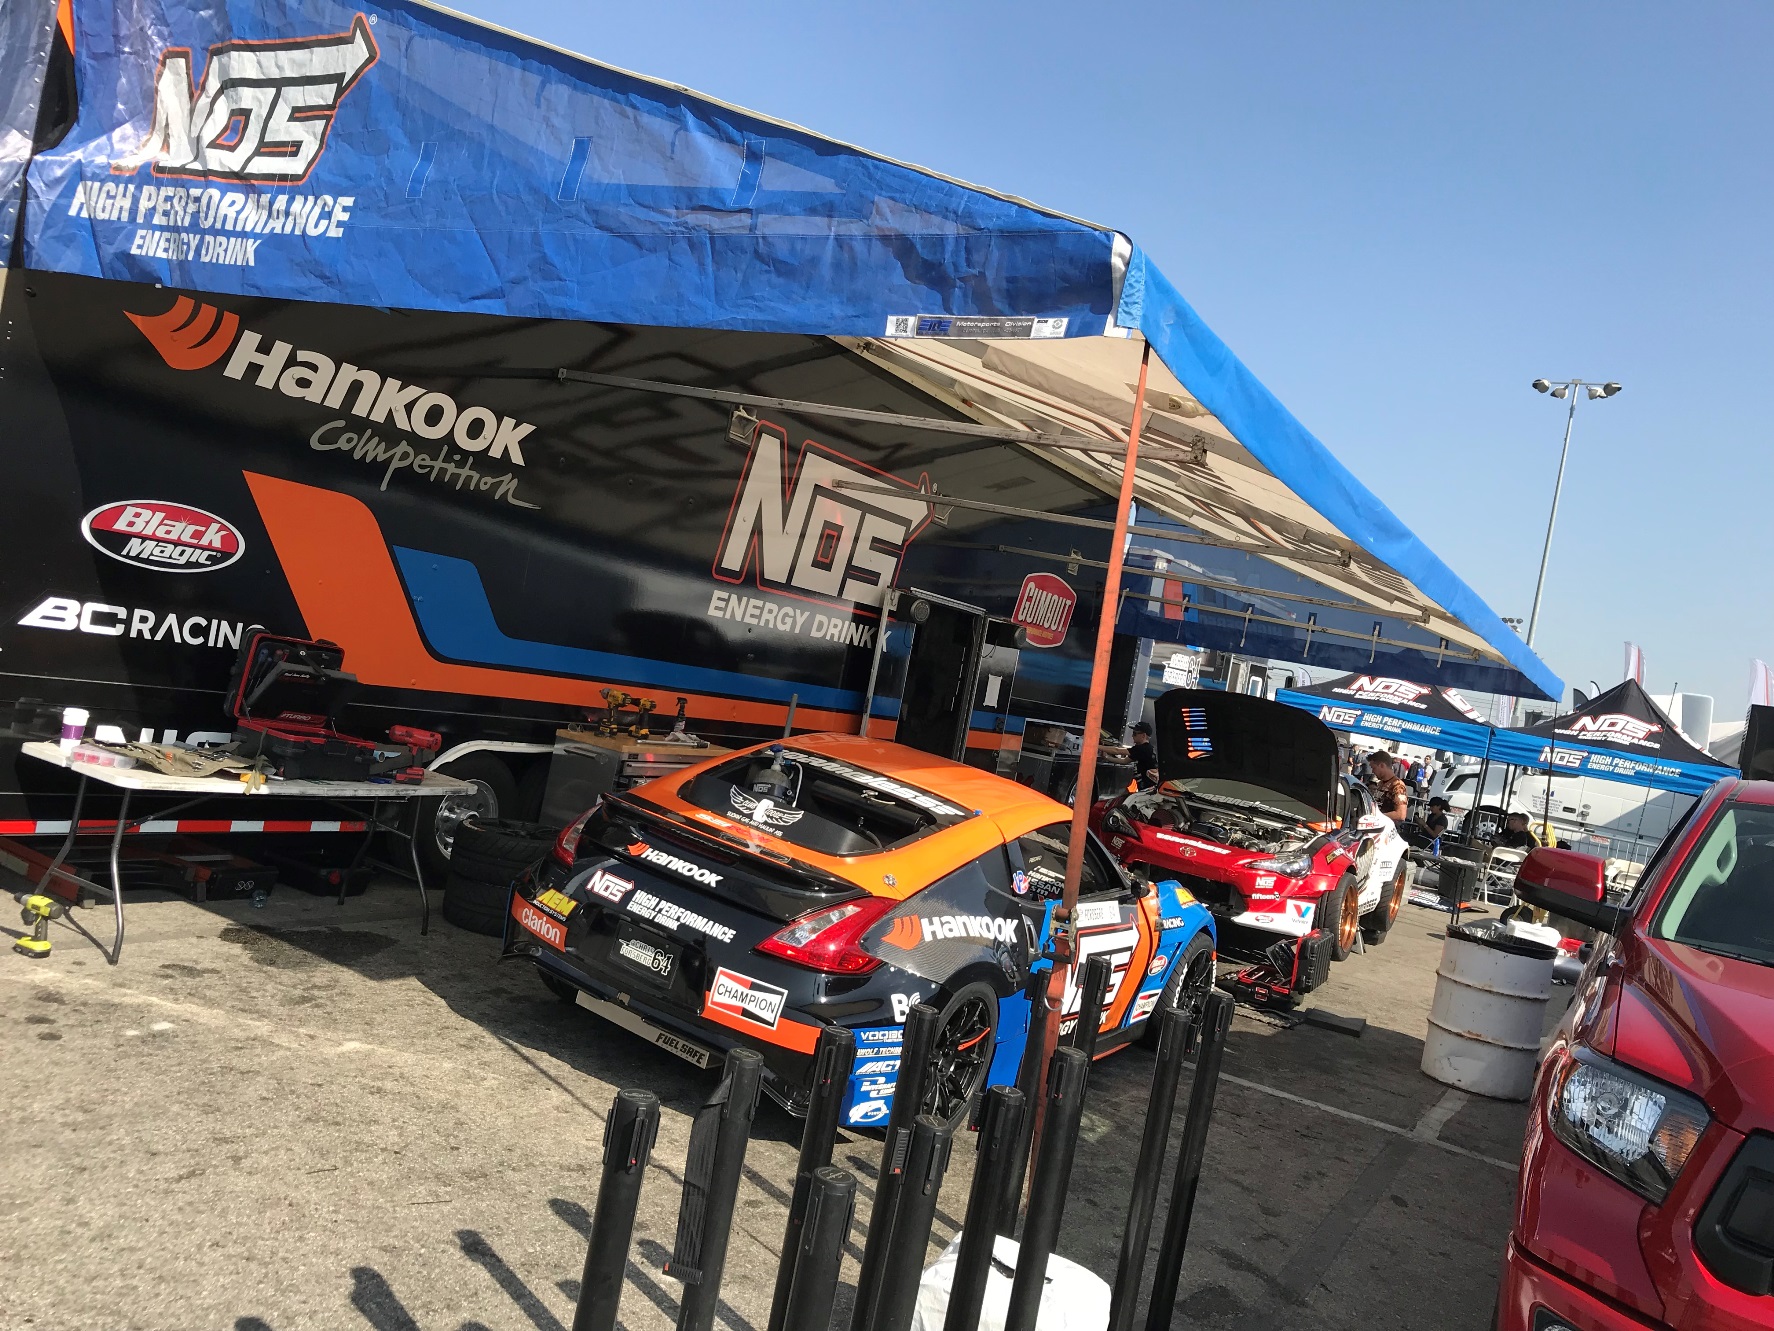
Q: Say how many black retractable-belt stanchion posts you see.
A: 12